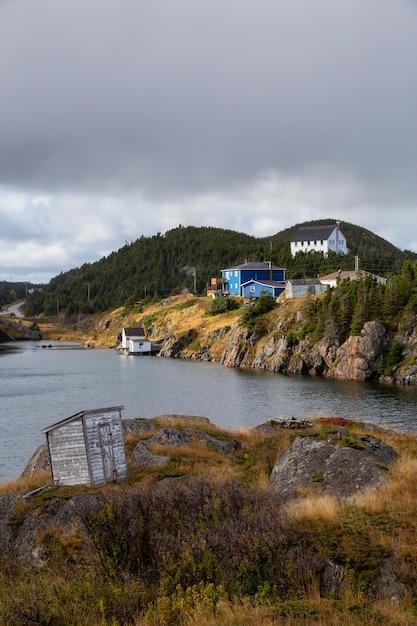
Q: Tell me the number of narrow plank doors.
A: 1